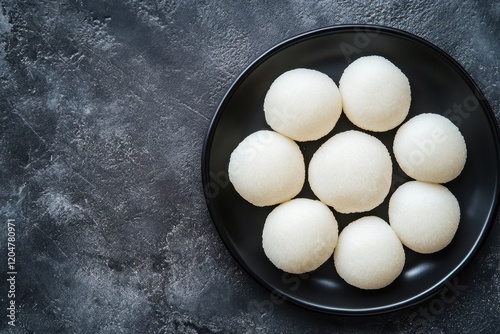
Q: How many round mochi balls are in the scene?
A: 8